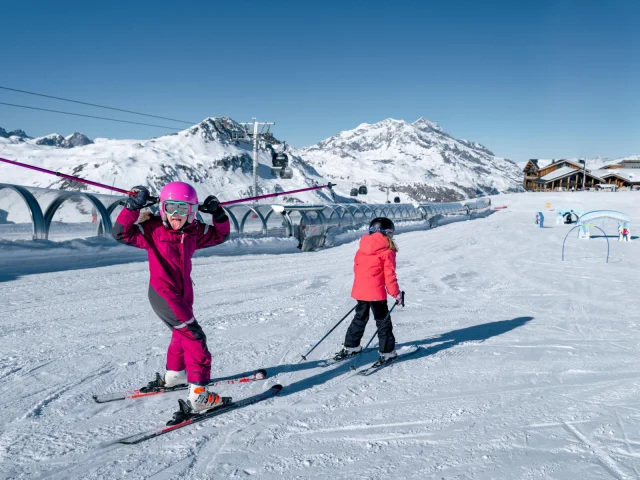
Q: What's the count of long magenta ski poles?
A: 2